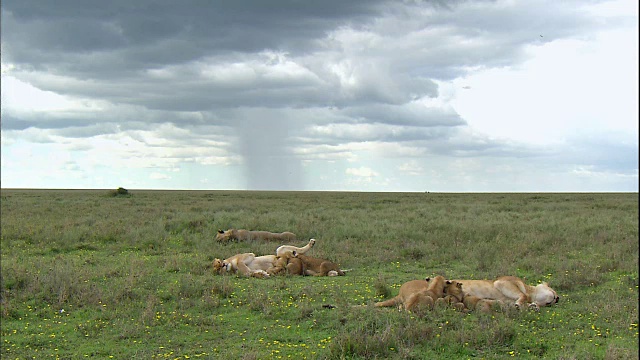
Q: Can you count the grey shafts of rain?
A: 1